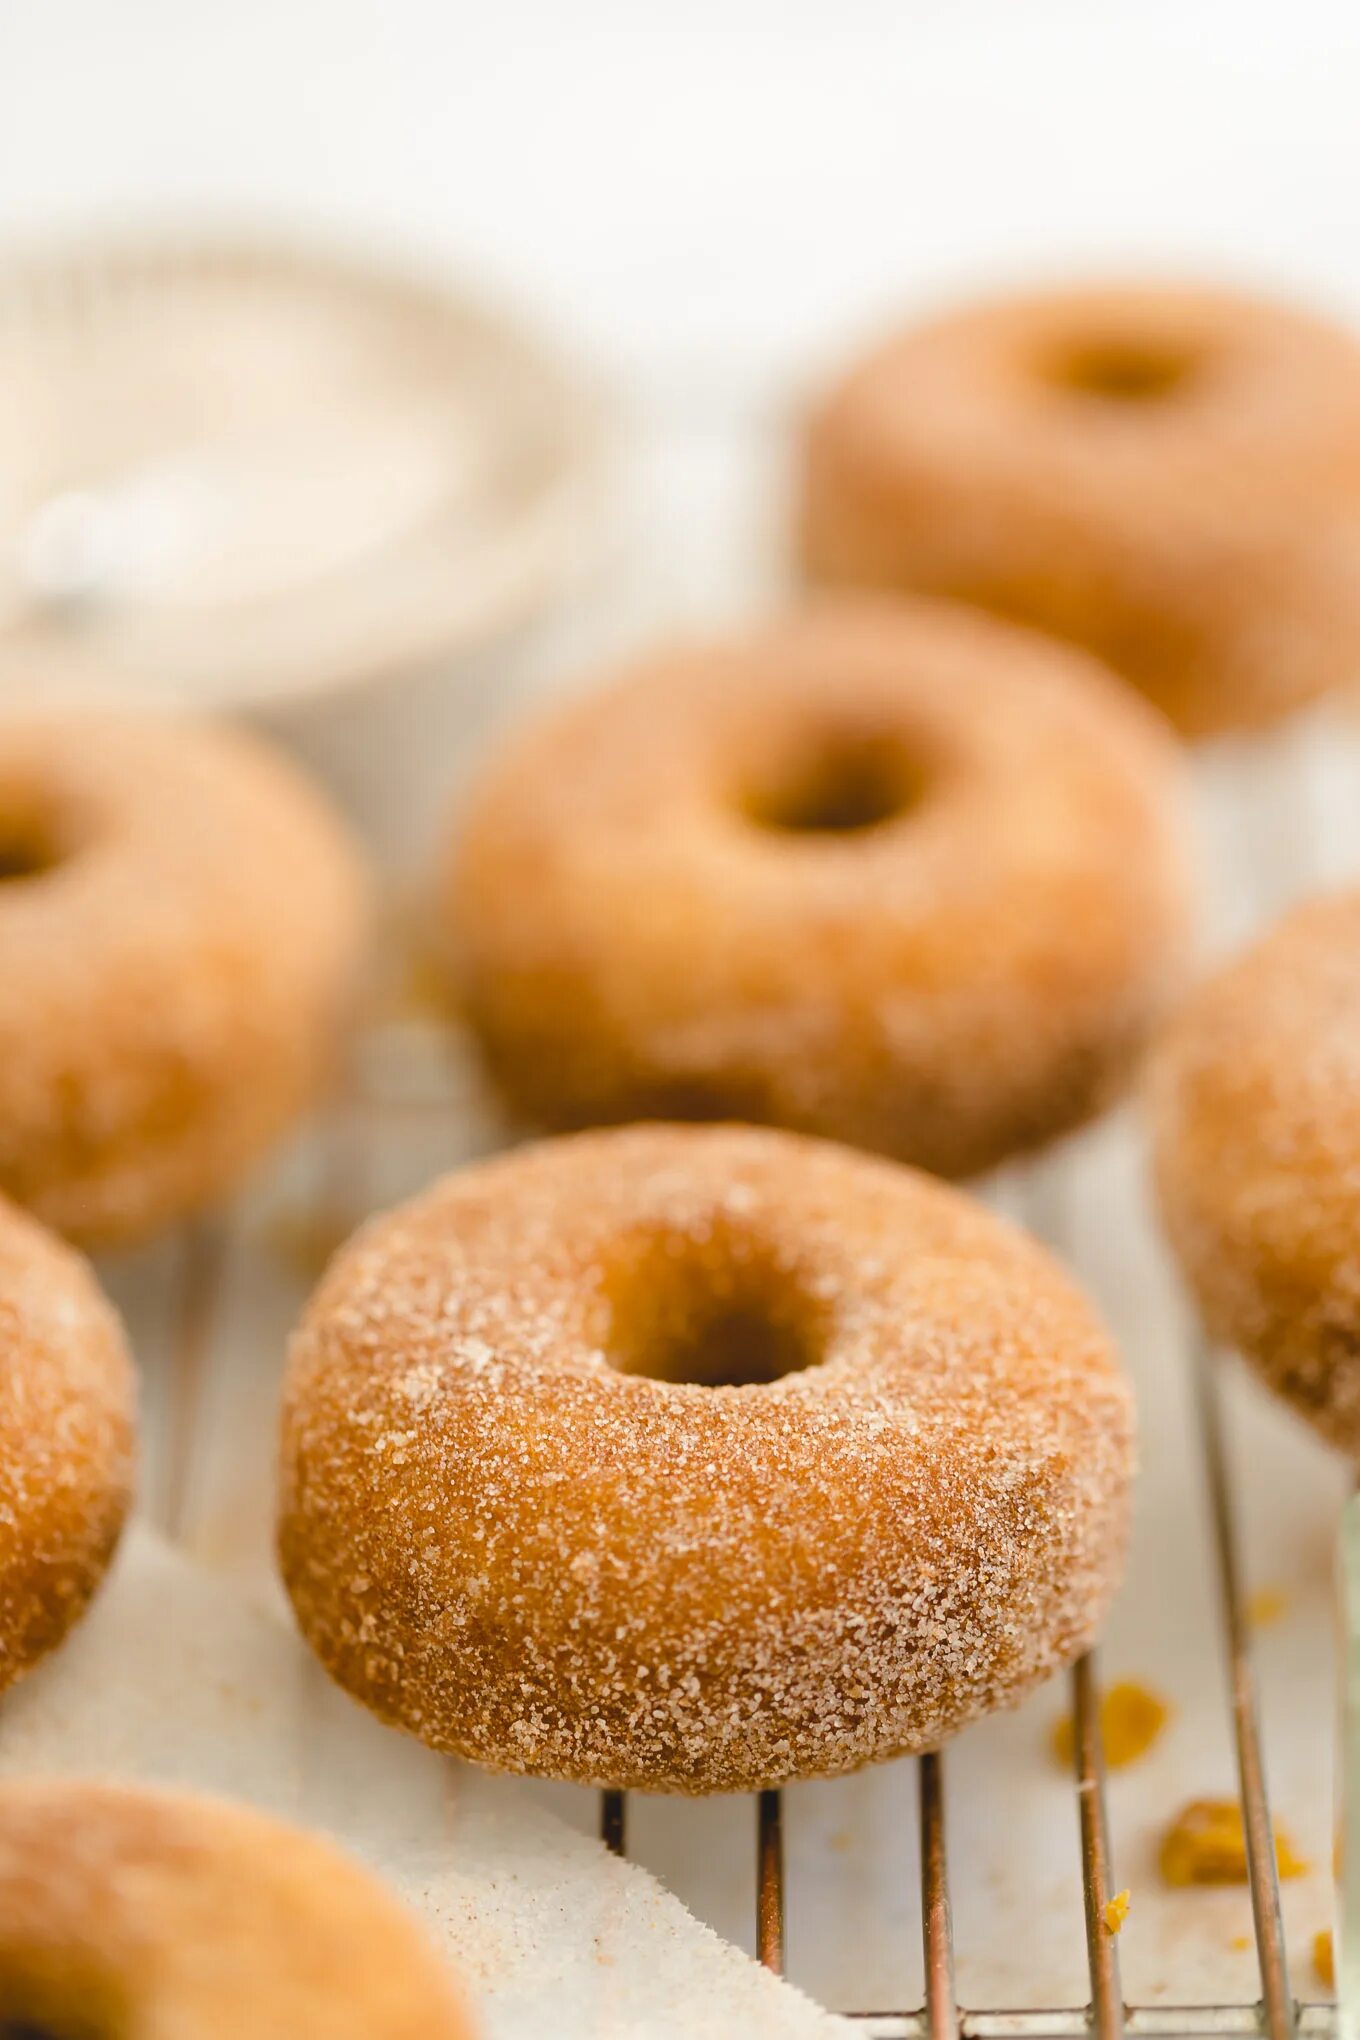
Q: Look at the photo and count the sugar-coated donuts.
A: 7